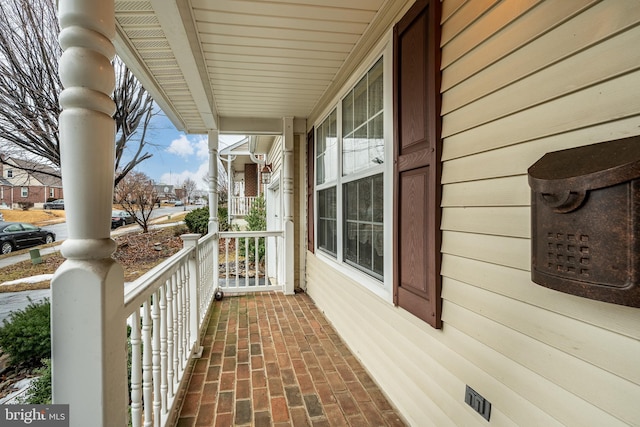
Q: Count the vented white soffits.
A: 1